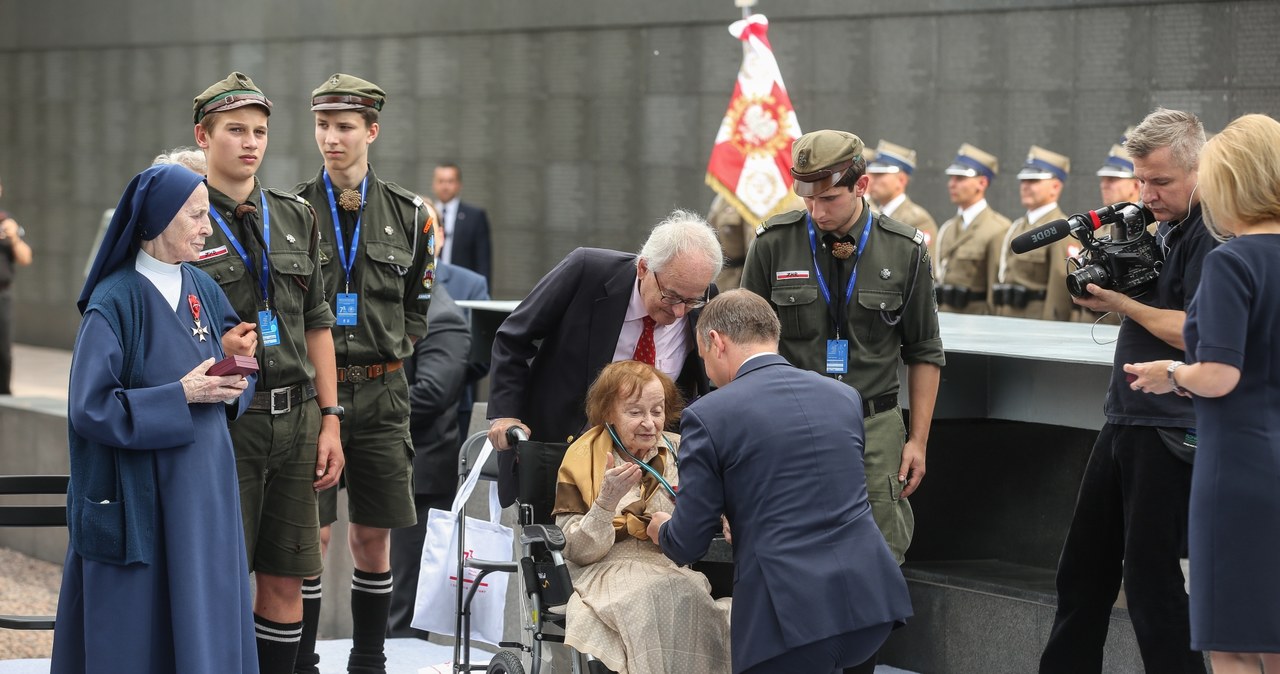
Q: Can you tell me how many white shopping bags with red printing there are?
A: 1